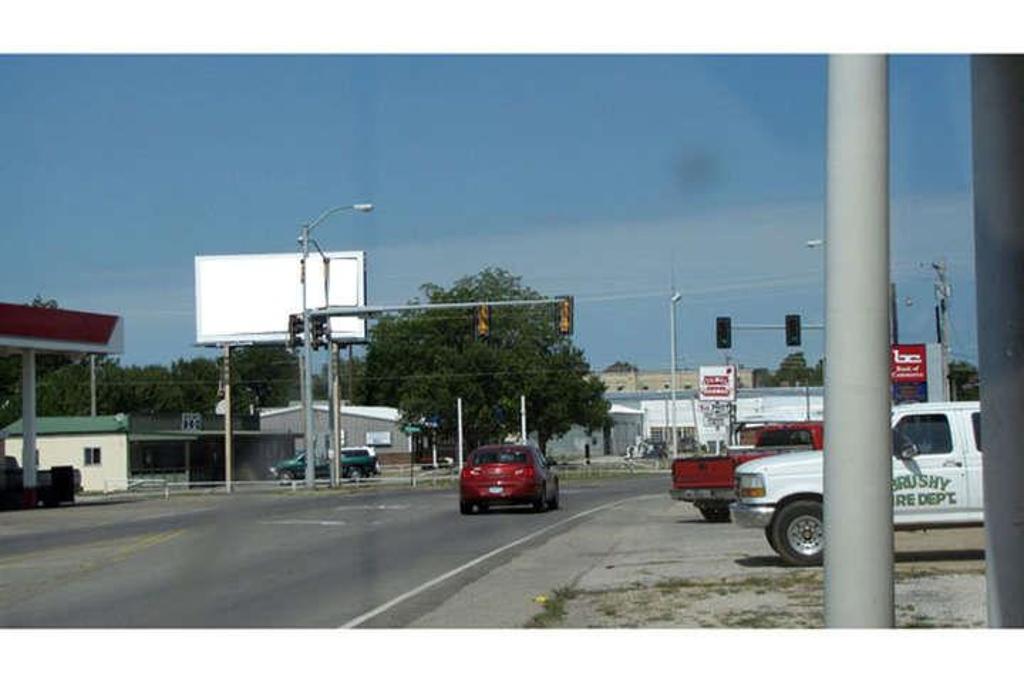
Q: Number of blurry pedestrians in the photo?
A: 0